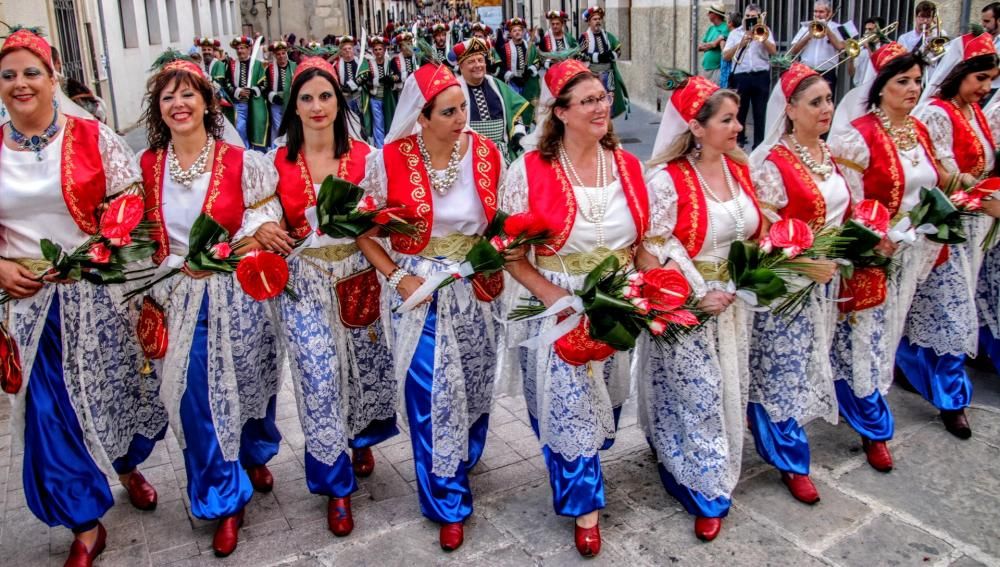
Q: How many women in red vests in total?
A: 9